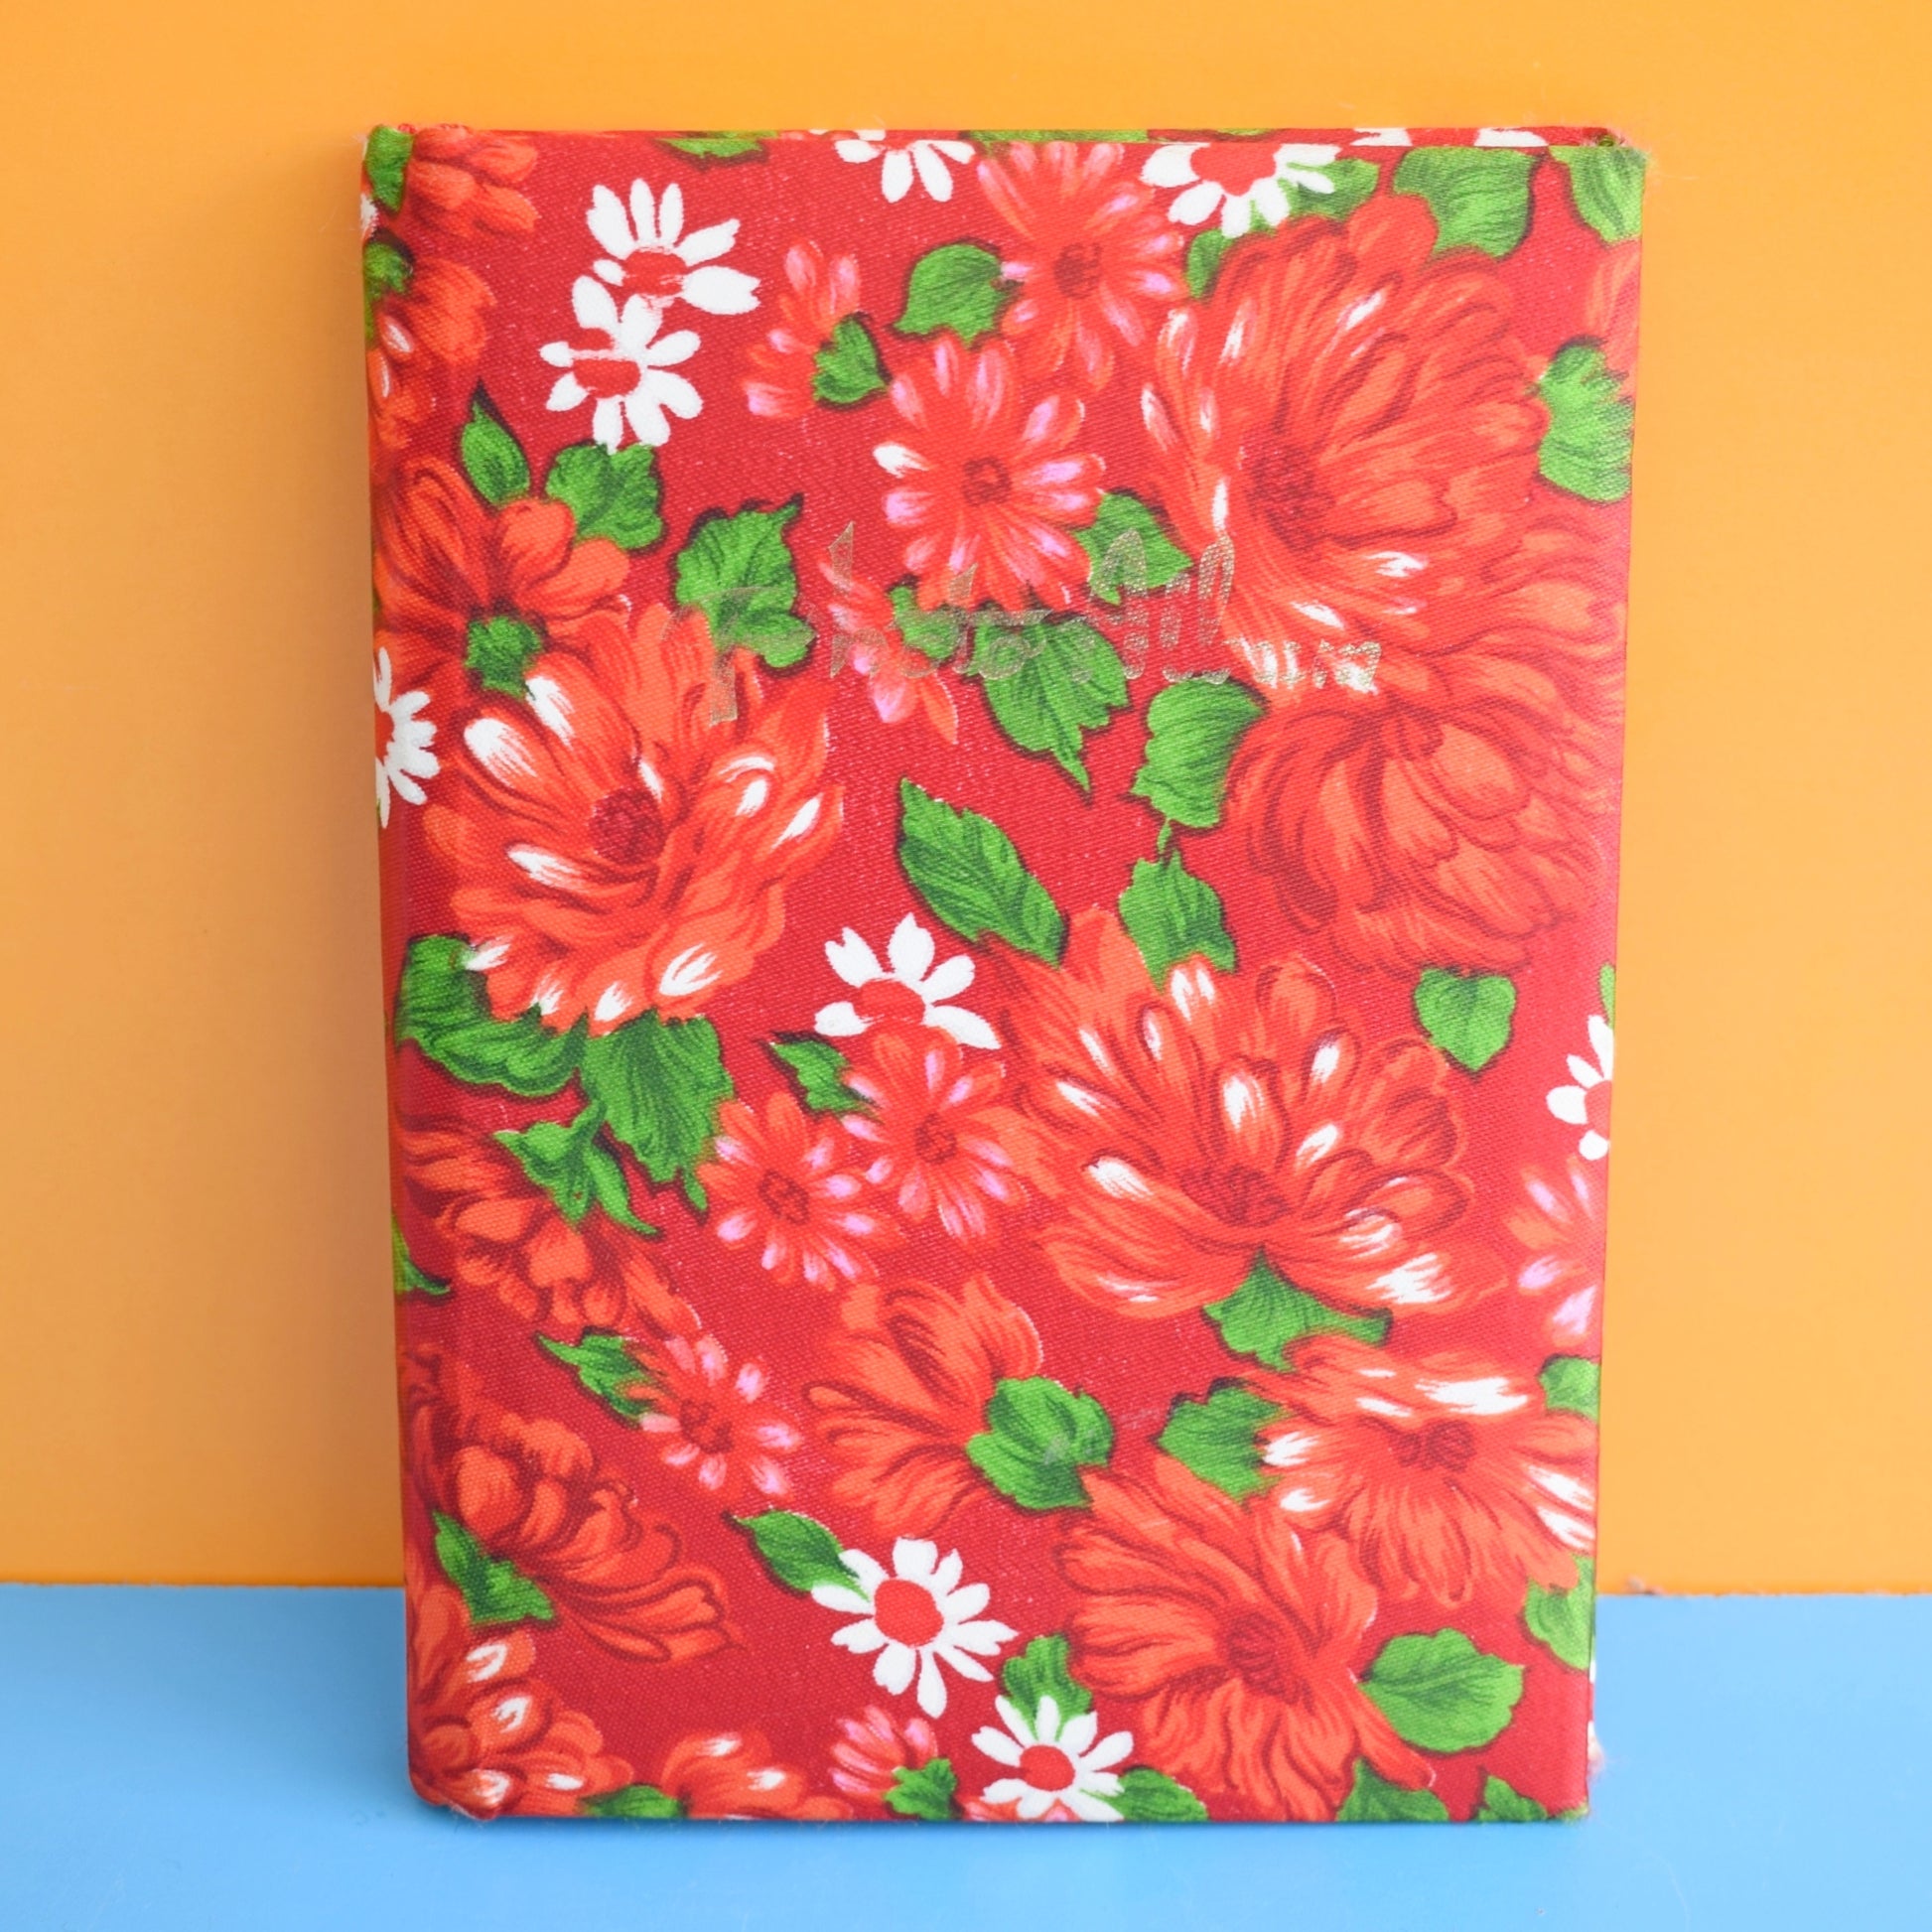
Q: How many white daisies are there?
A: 9